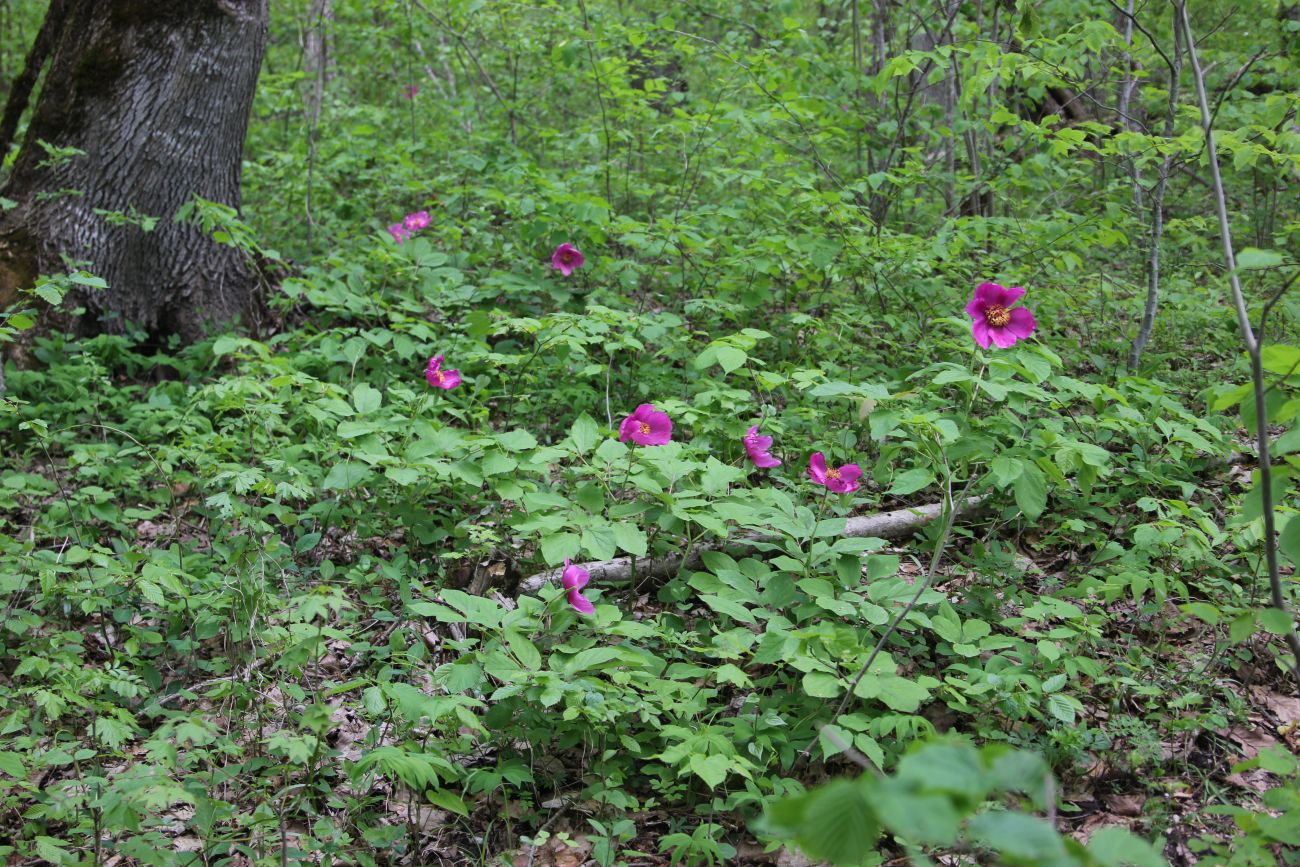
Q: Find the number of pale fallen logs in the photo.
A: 1